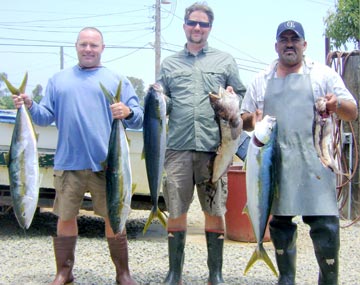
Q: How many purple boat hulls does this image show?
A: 0